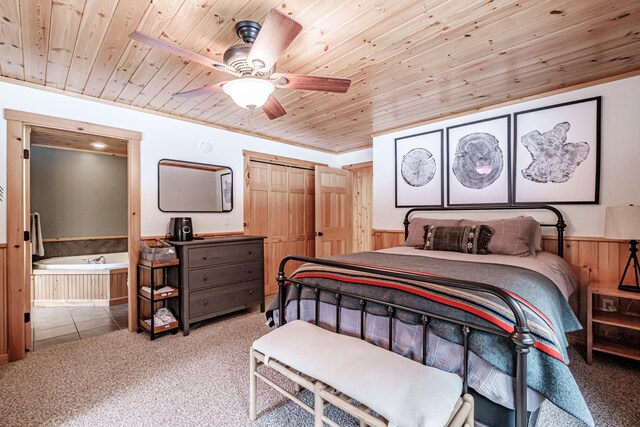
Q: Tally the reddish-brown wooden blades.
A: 5